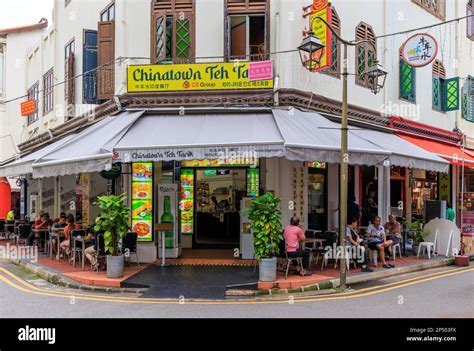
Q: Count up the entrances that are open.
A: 1